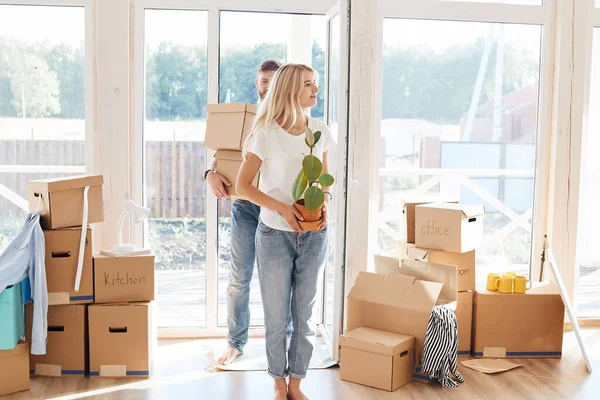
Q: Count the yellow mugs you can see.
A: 4